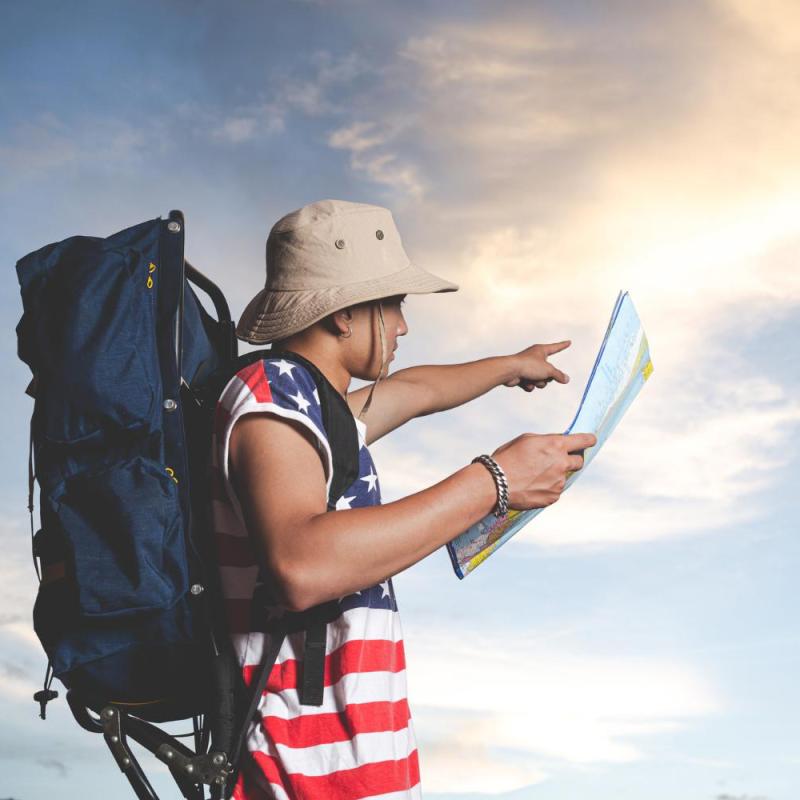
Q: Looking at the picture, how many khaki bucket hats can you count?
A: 1